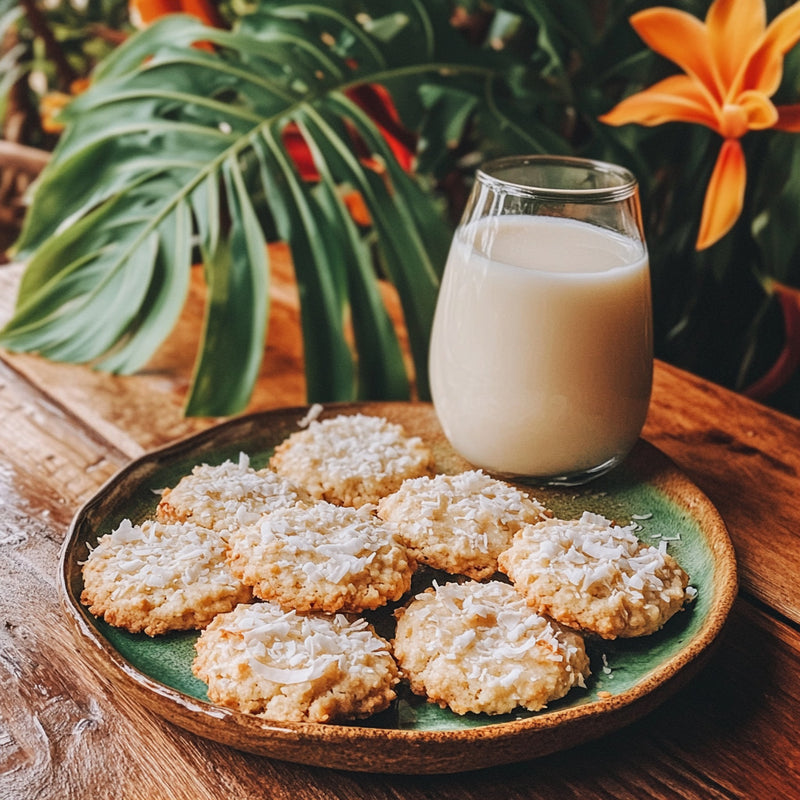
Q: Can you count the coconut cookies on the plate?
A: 8